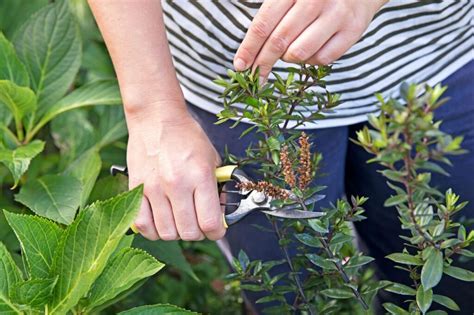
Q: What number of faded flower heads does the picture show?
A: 3